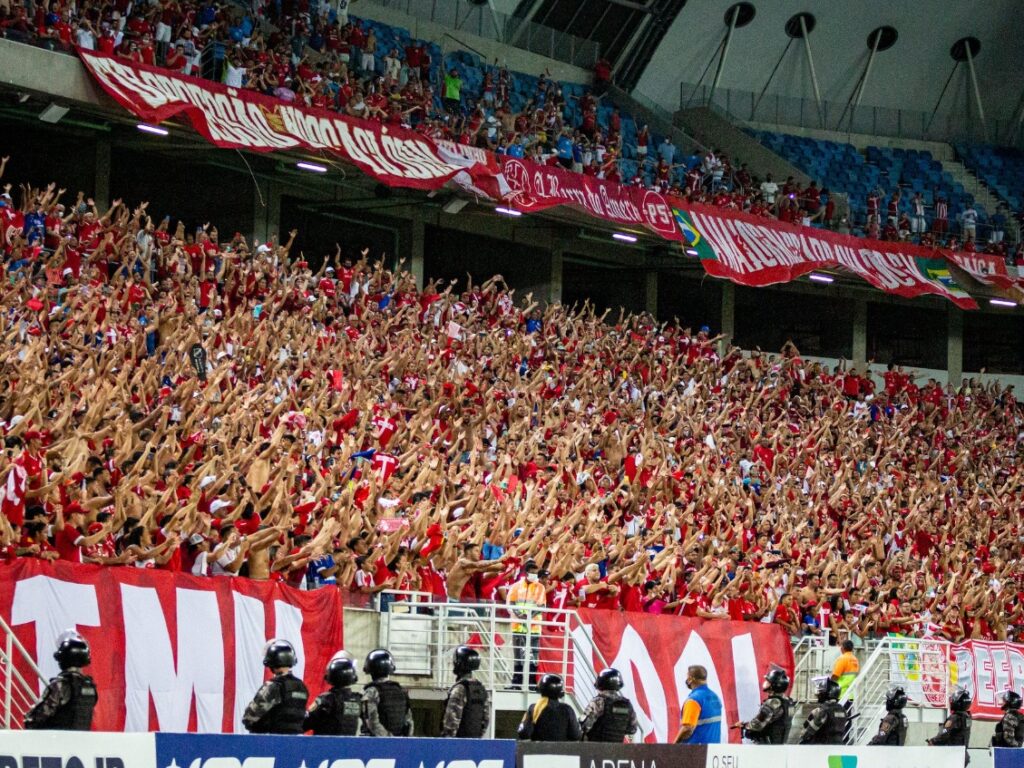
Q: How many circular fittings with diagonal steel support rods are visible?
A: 4